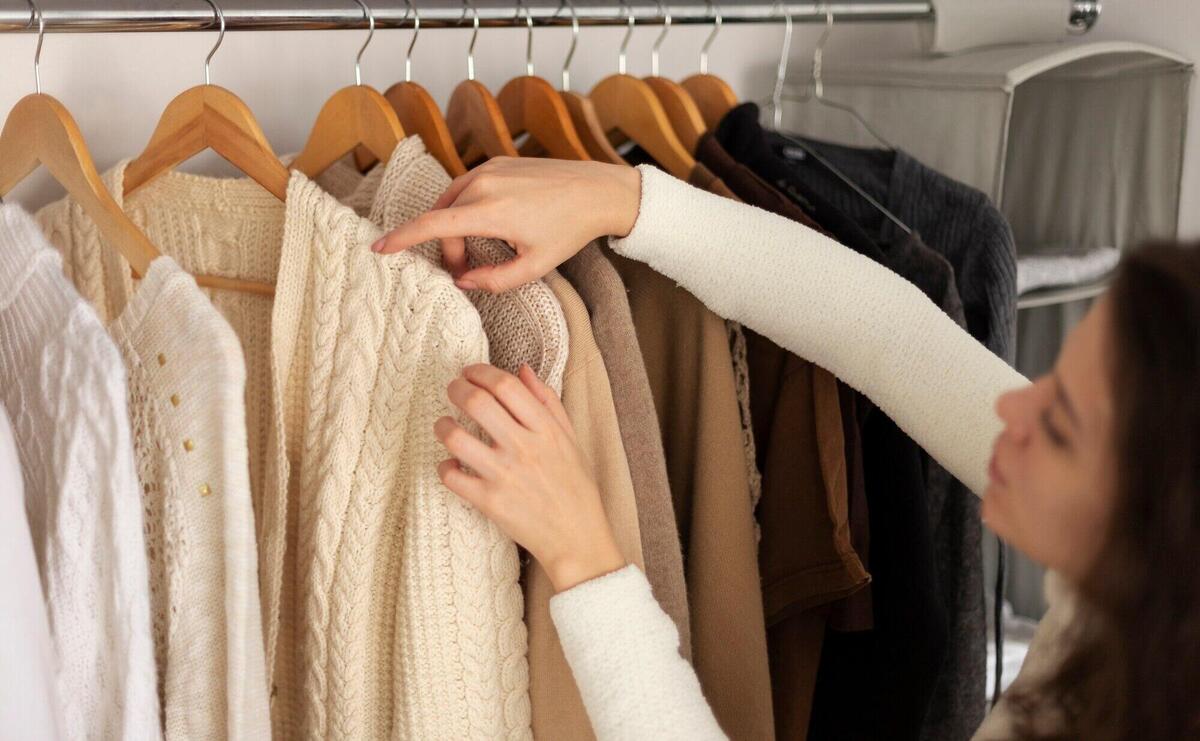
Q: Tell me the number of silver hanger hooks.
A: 12